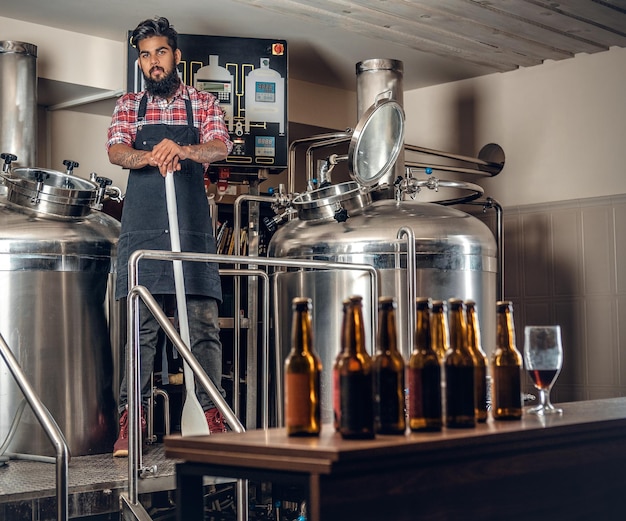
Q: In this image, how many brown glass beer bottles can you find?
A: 9